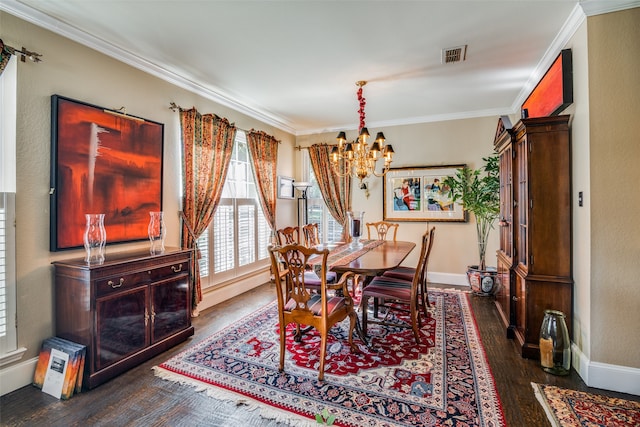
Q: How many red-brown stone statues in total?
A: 0